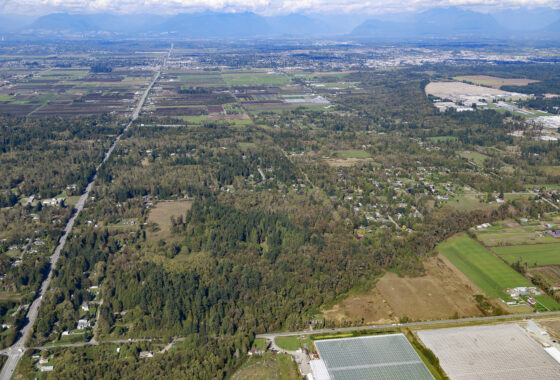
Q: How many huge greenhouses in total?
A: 2